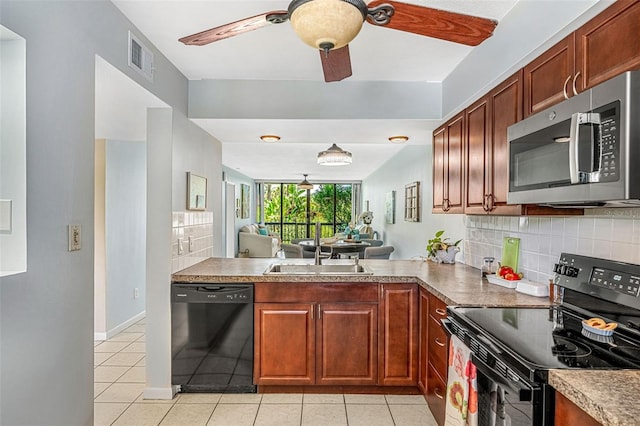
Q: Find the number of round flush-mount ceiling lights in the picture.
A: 2